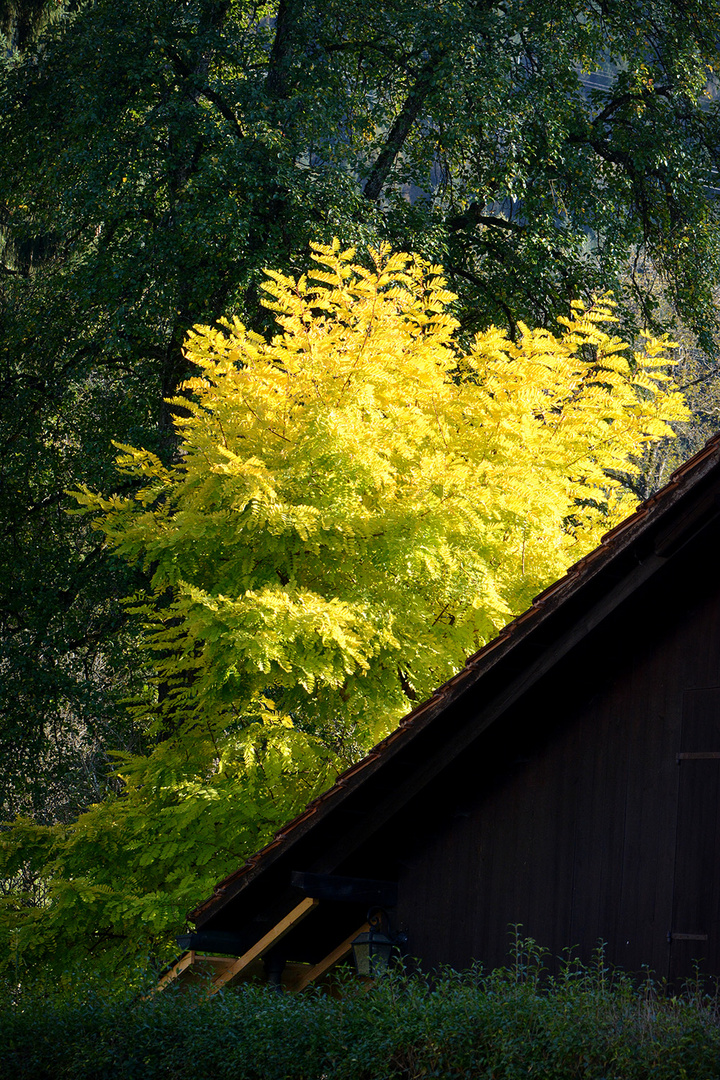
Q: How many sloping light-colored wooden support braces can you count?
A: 3